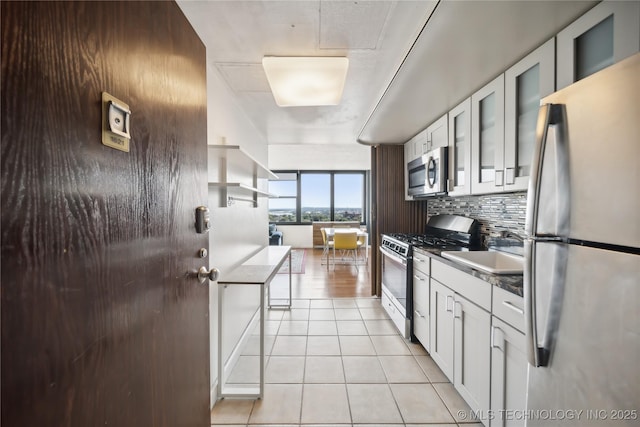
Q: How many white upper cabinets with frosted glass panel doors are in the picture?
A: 4